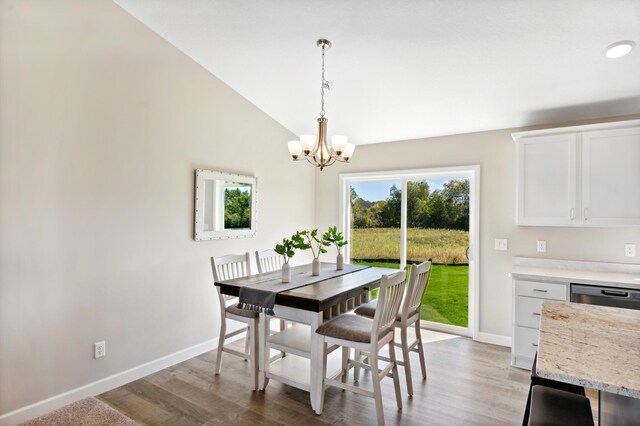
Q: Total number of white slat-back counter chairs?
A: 4